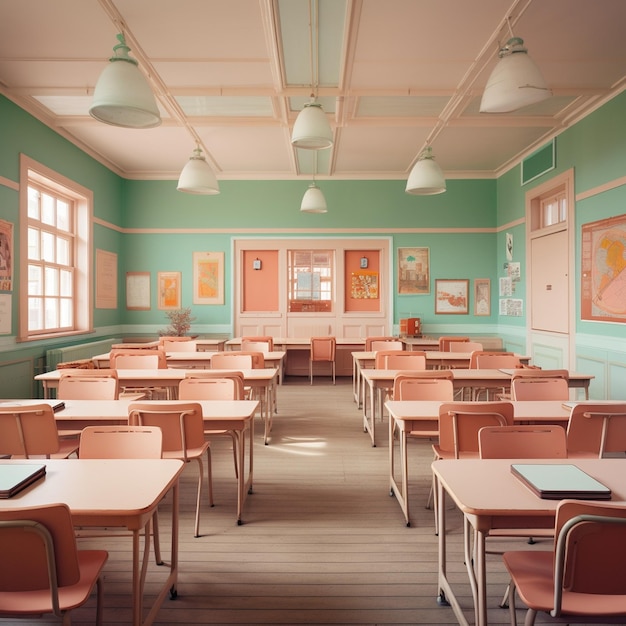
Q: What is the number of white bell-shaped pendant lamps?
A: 6